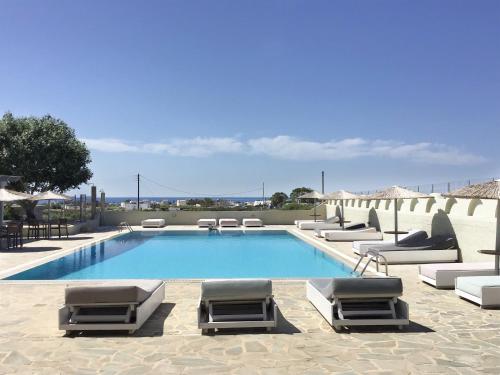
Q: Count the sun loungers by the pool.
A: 15